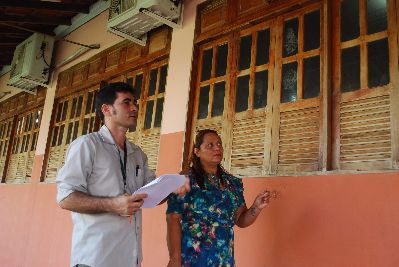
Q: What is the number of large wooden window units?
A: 3